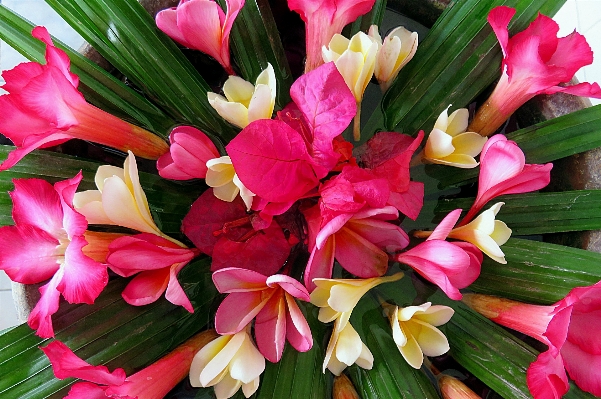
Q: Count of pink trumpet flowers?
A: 6